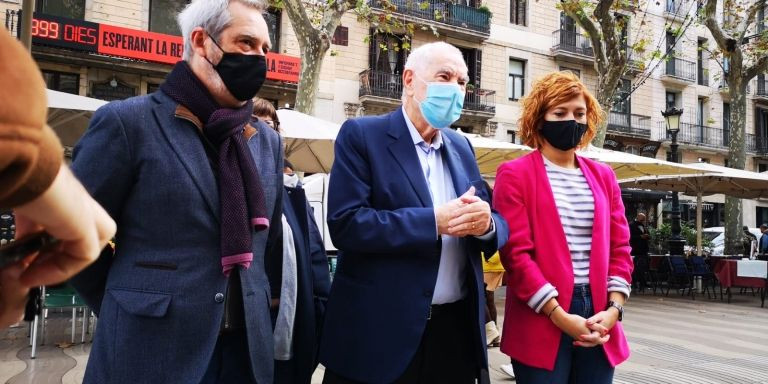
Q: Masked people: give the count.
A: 3